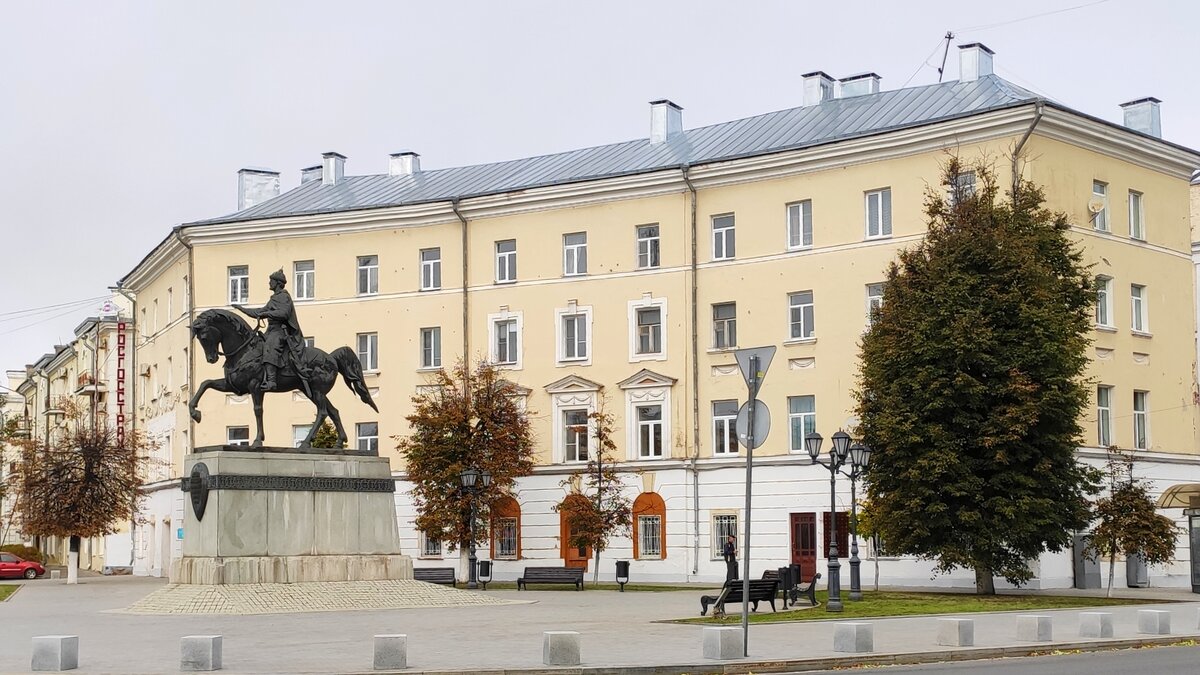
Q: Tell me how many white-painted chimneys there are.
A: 9